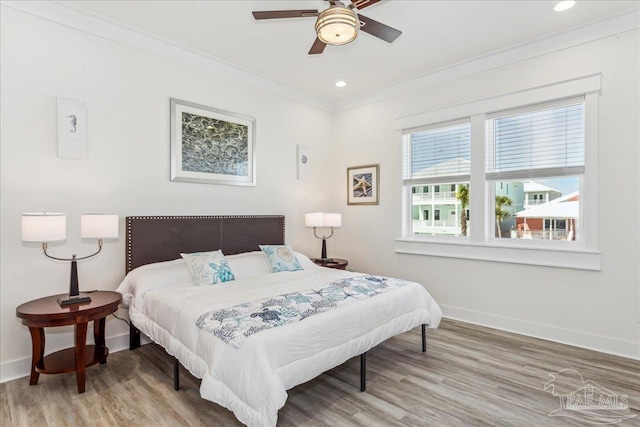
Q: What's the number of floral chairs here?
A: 0